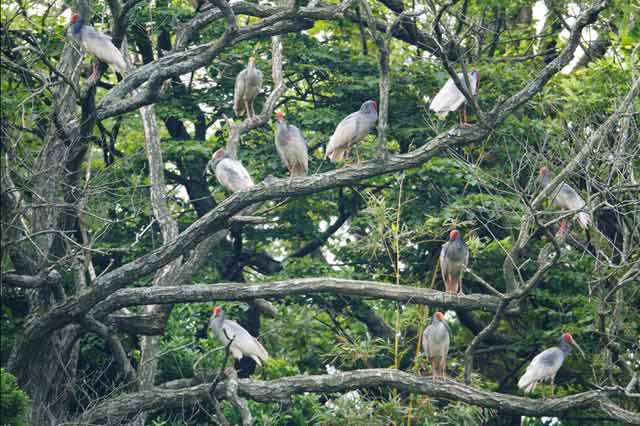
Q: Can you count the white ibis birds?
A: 11